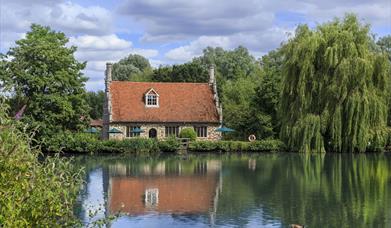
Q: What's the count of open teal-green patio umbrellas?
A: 4